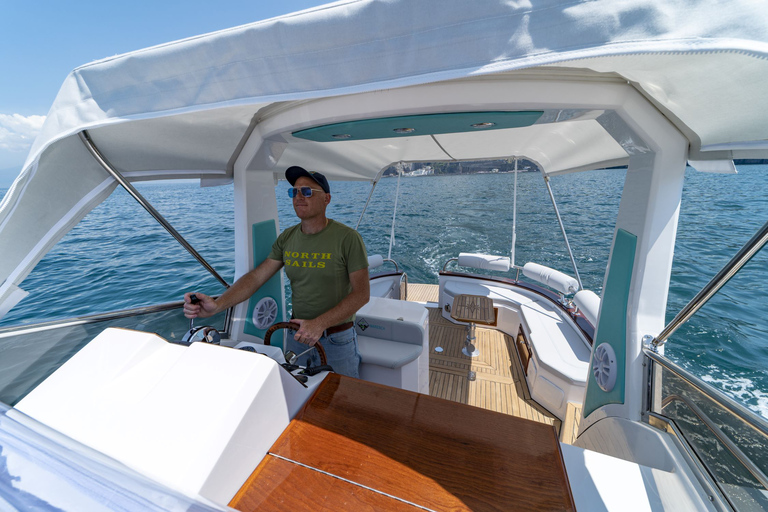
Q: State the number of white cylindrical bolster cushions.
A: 4